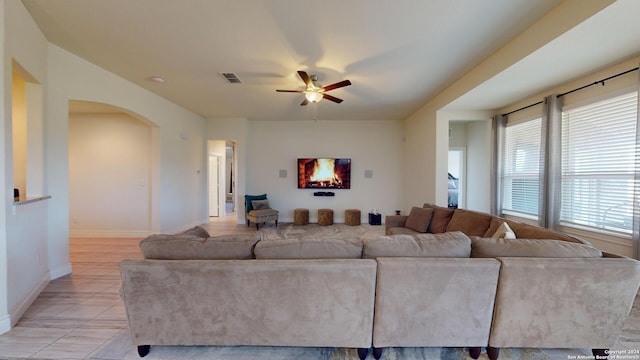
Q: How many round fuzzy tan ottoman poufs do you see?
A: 3